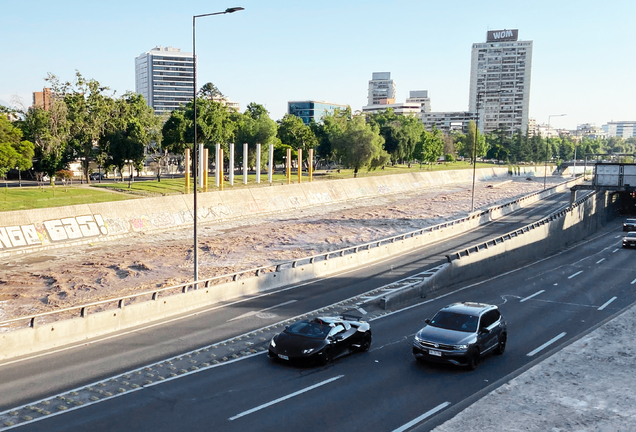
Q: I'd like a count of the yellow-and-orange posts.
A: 6